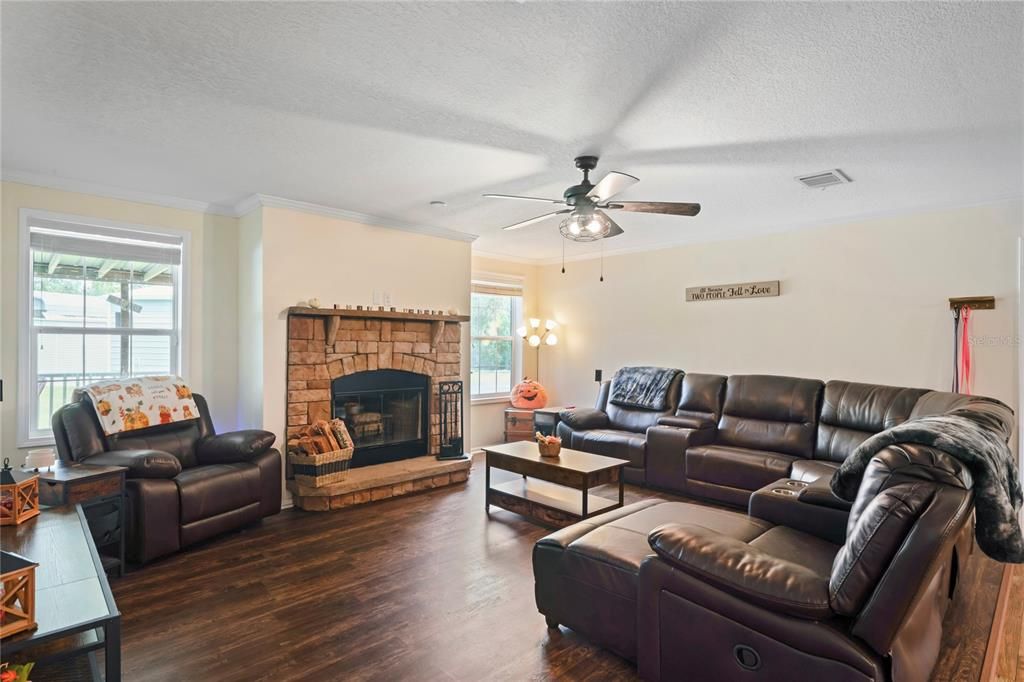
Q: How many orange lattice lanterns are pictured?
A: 2